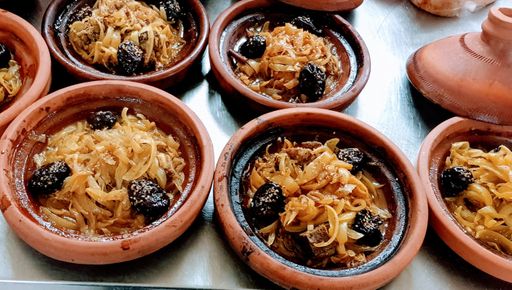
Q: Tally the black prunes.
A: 14